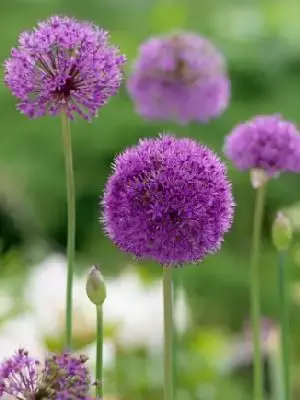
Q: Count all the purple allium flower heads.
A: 5